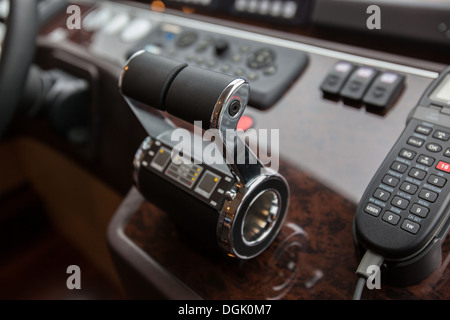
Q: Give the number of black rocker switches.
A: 3